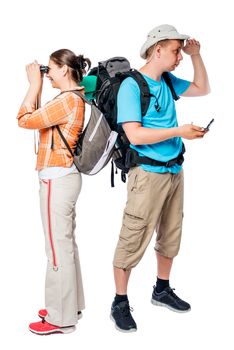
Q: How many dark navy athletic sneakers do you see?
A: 2